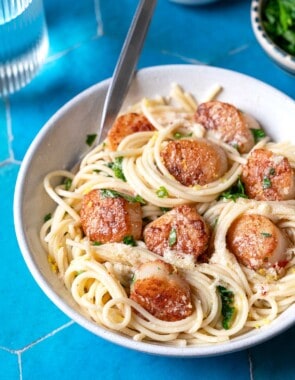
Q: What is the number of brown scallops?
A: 8